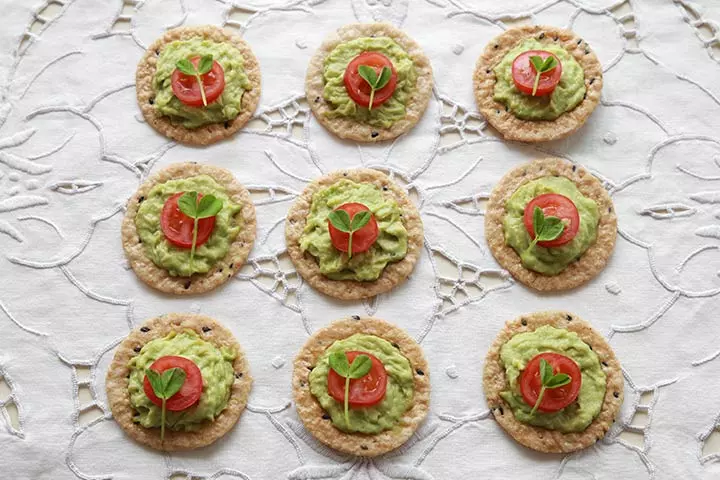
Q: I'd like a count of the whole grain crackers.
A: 9